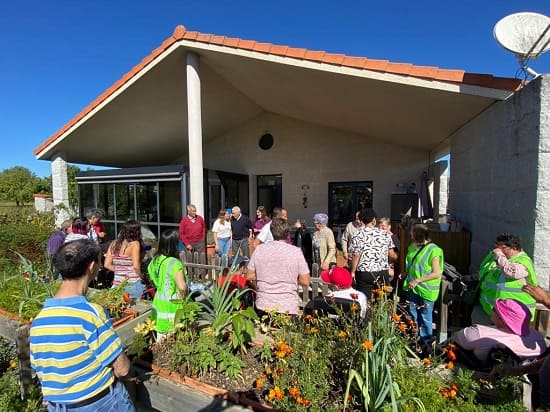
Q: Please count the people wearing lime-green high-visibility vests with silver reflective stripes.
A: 3